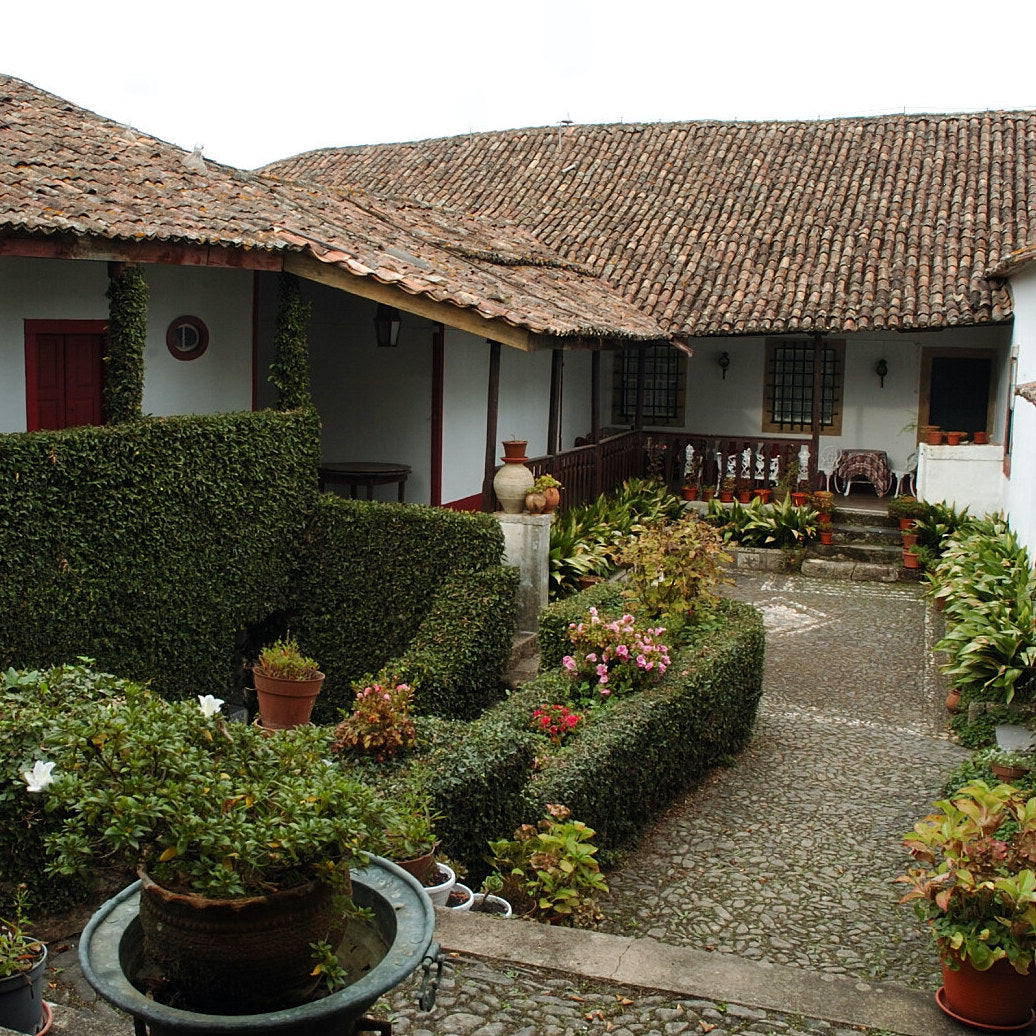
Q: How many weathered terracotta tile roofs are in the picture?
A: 2